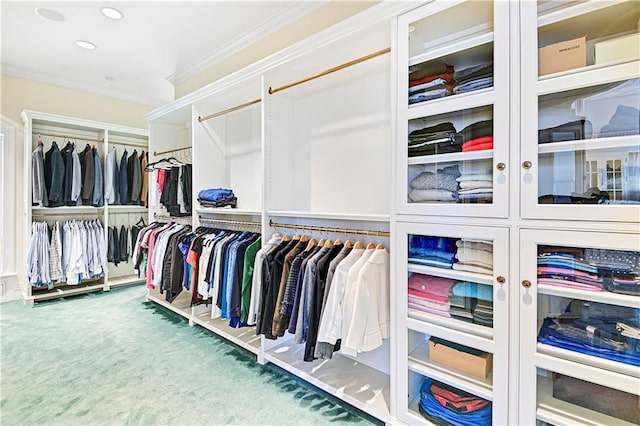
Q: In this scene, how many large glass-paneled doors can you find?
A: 4